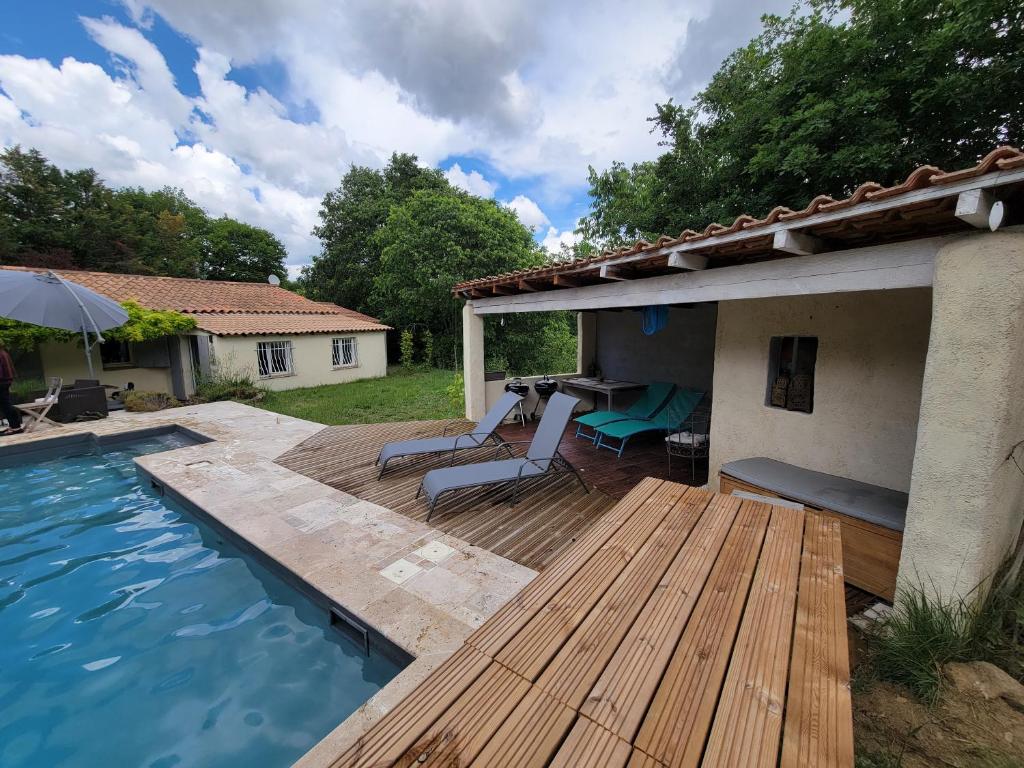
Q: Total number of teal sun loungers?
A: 2